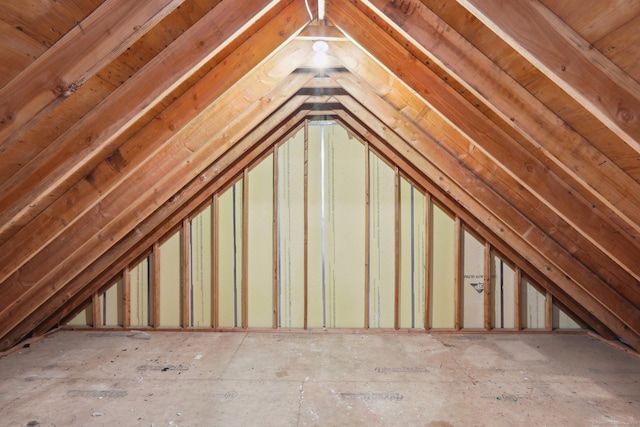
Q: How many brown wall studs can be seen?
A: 15